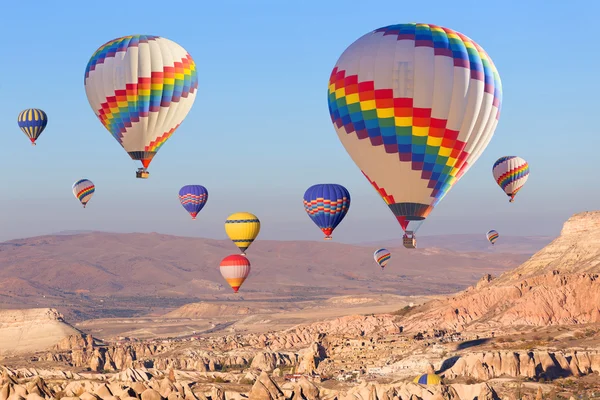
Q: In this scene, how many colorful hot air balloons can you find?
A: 12